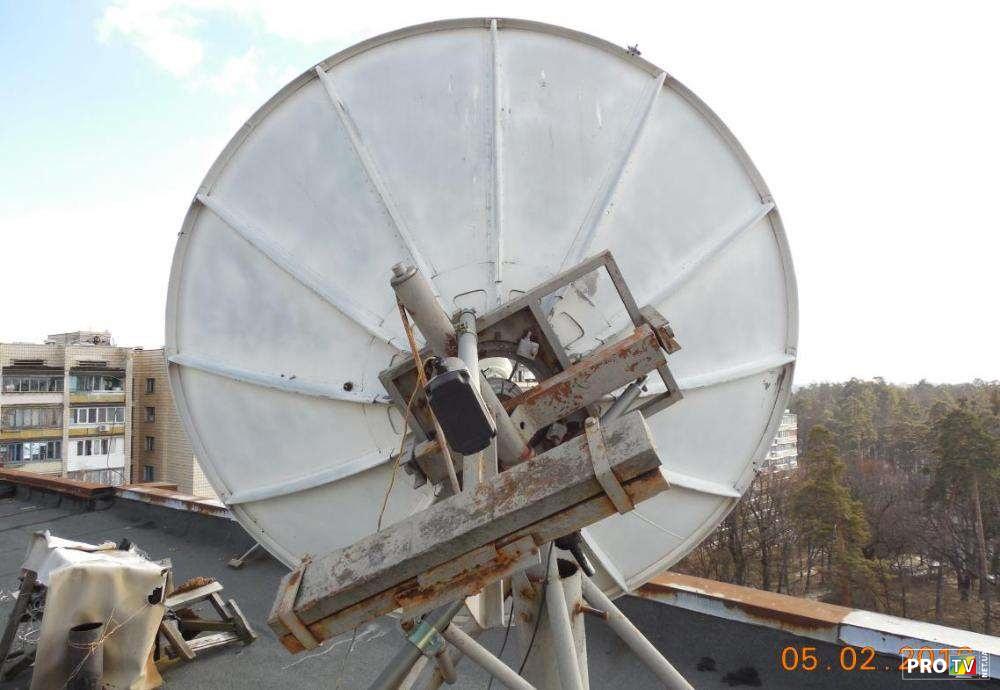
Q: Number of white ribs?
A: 10